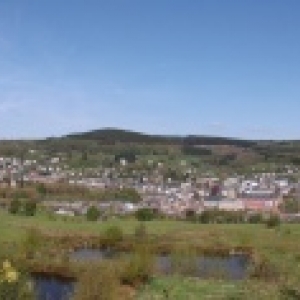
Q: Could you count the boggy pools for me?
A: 3